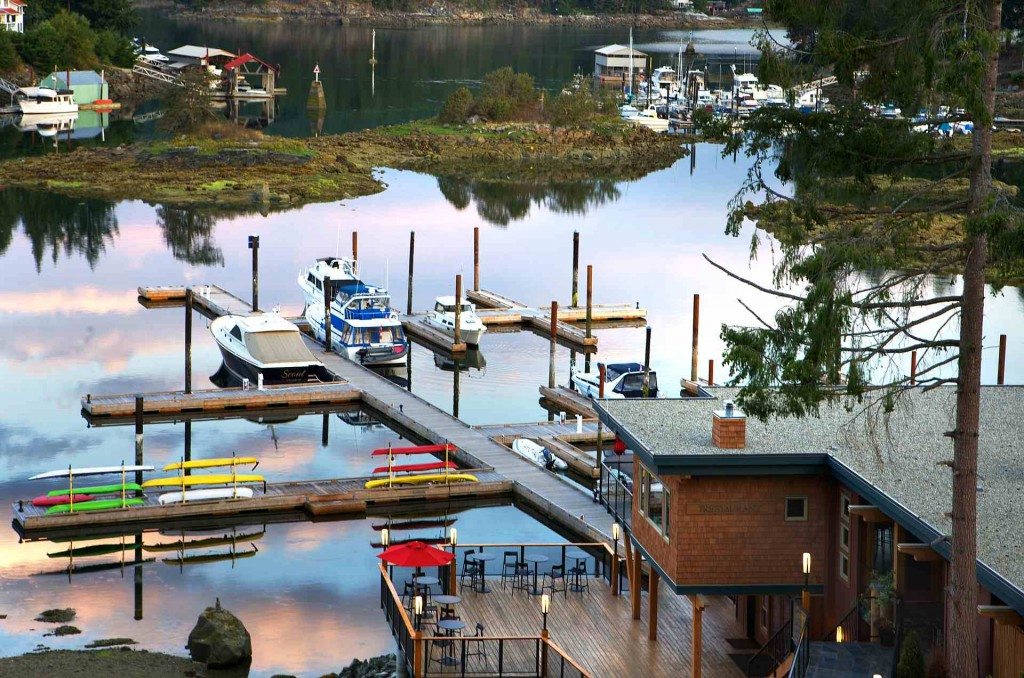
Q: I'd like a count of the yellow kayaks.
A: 3